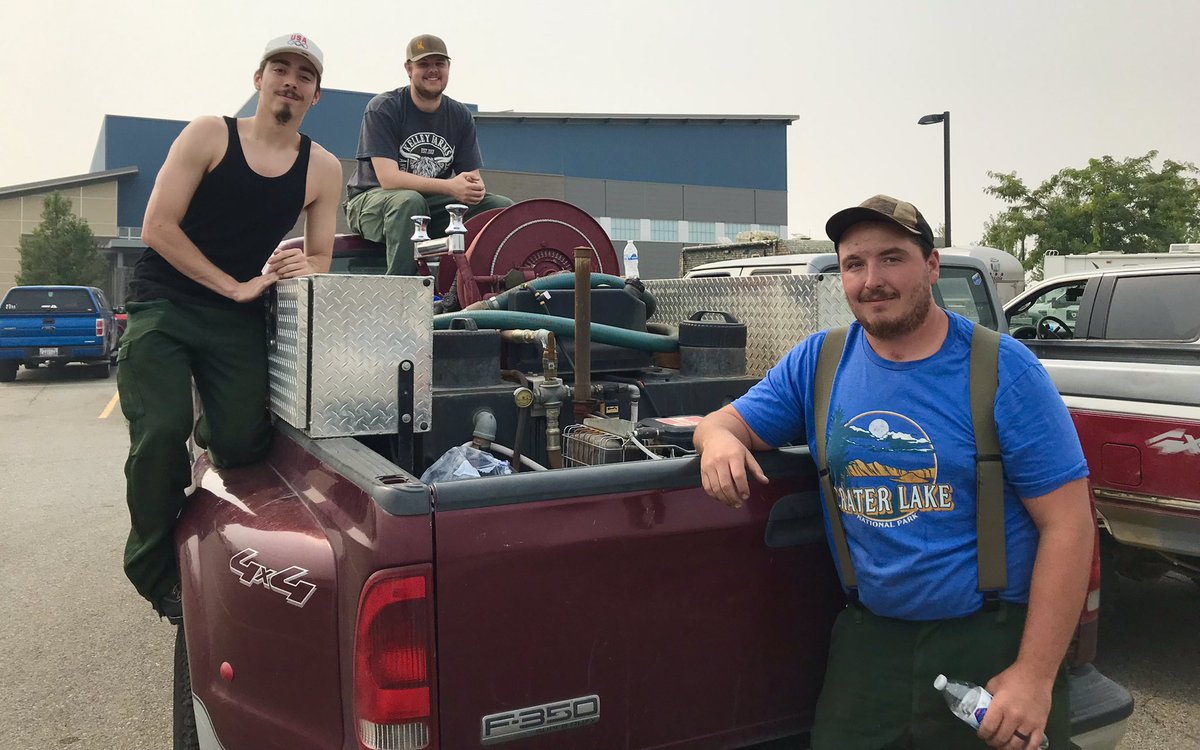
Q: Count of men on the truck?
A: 2